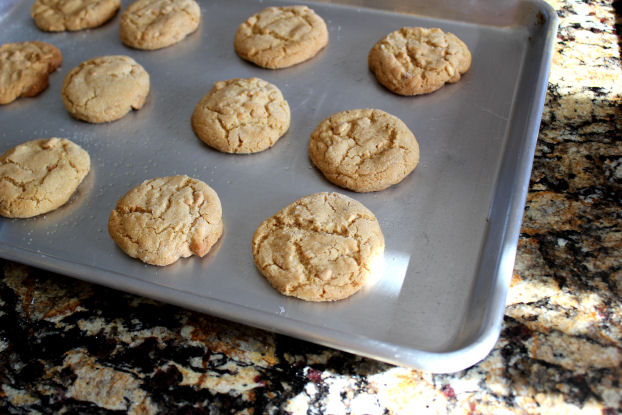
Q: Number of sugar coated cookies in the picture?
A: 11